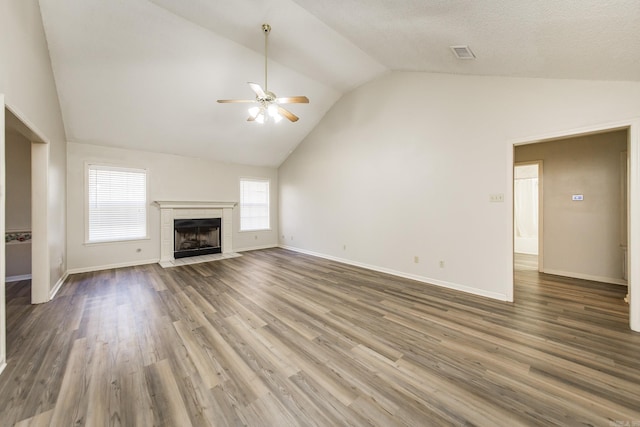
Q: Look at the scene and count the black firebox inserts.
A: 1